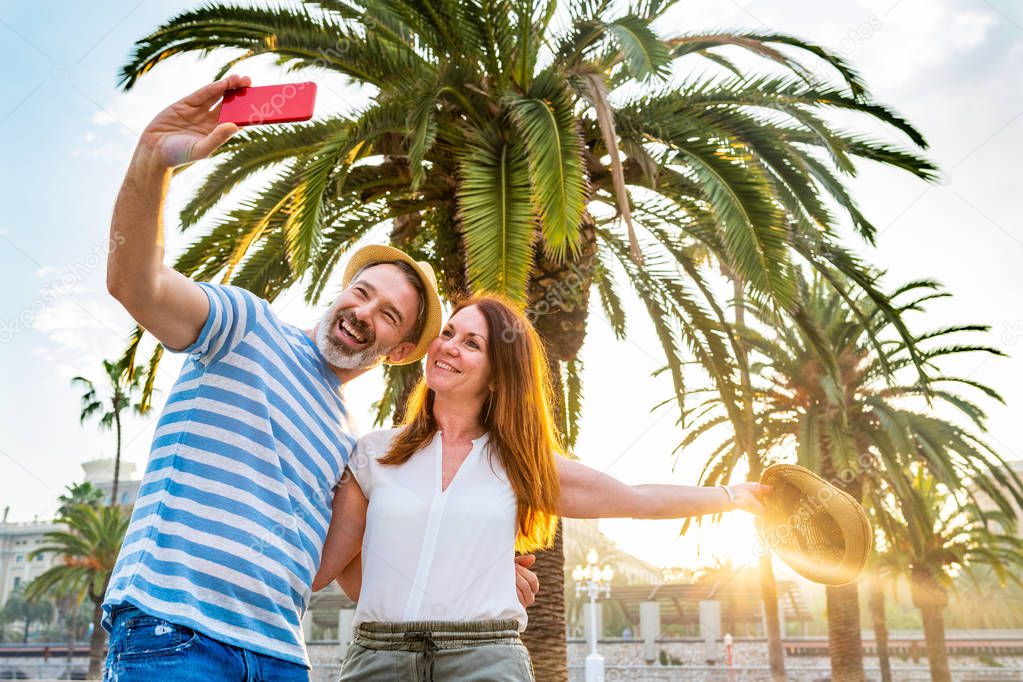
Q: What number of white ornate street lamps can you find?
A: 1